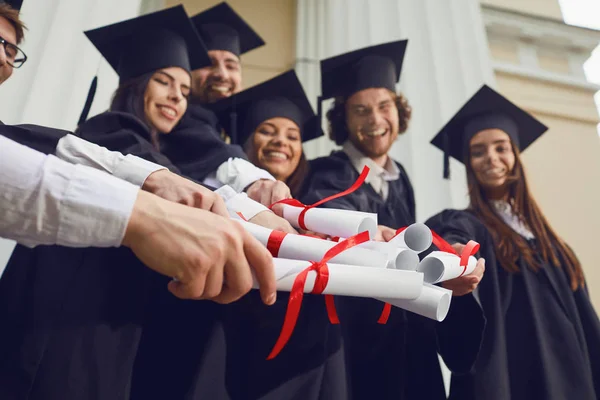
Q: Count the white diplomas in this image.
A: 7